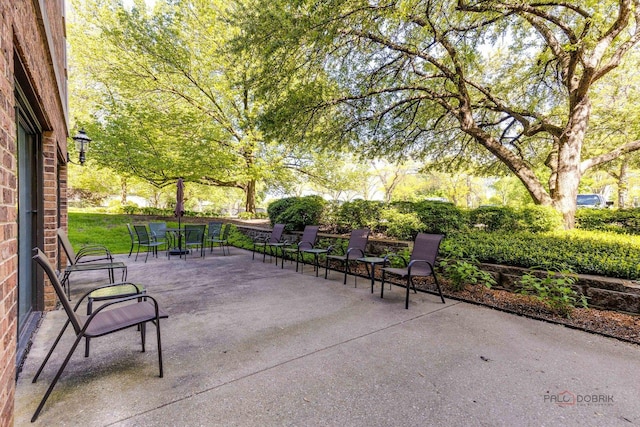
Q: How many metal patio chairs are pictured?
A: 12